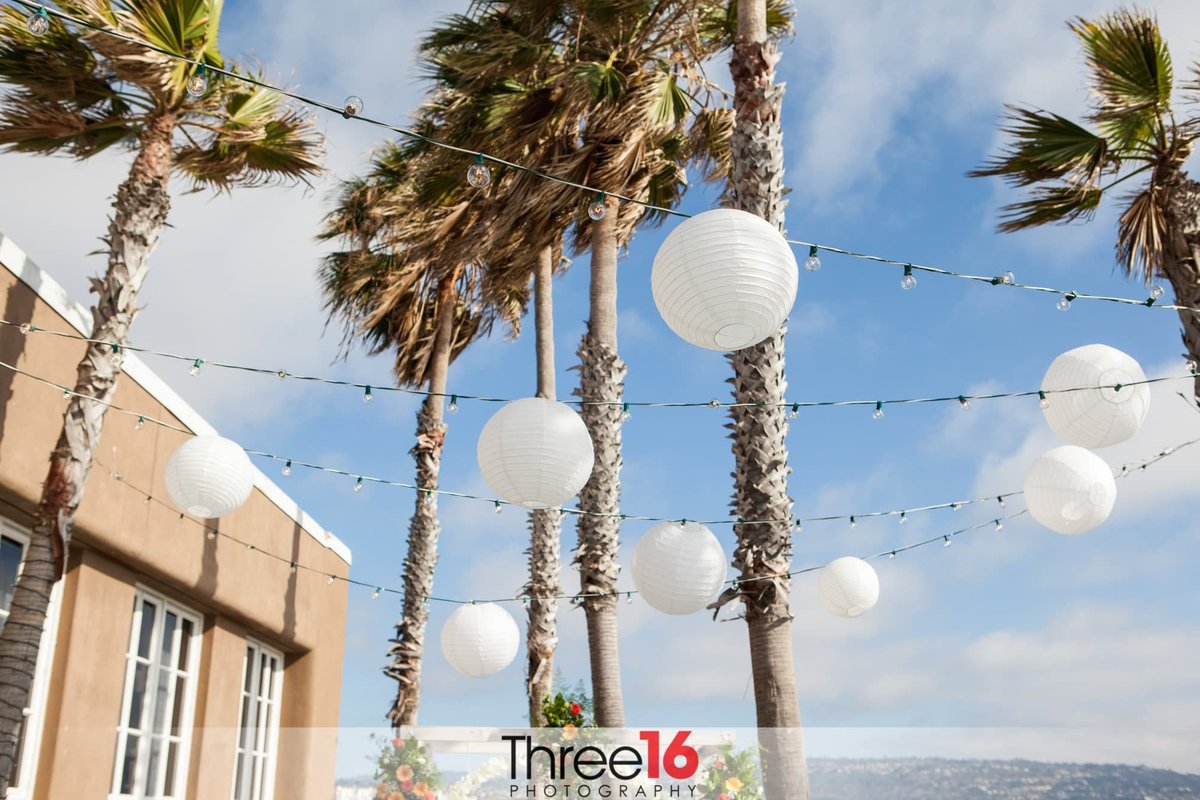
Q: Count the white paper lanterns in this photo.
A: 8